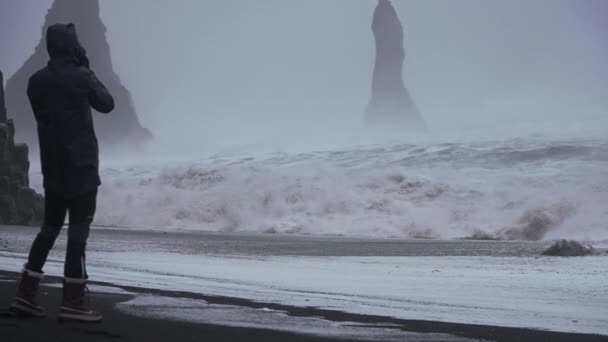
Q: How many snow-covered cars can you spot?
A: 0